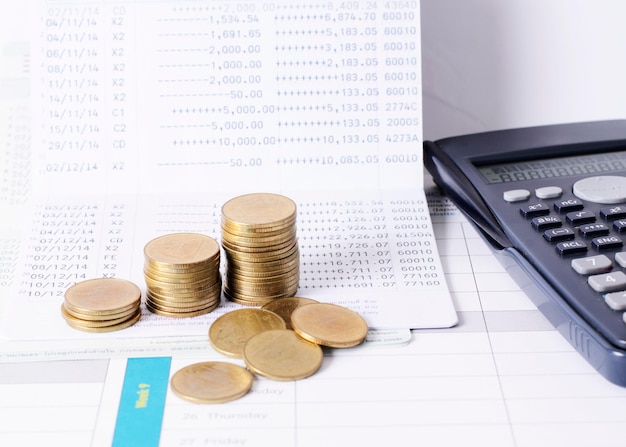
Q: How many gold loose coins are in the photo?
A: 5